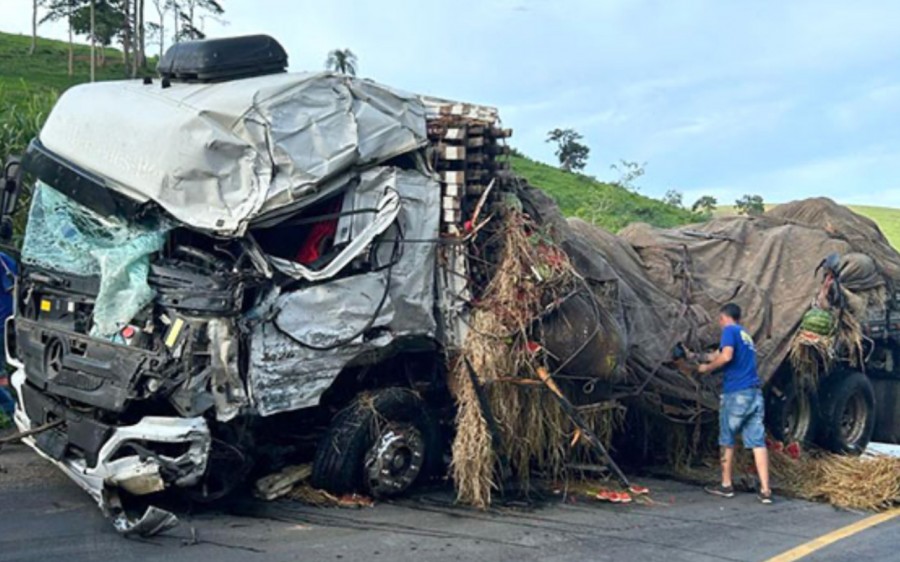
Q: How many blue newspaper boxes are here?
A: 0